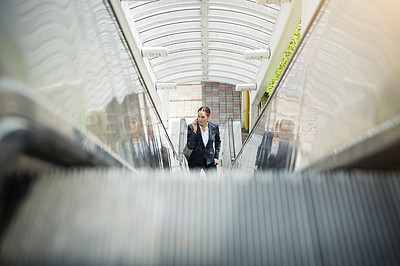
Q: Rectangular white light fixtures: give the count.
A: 4